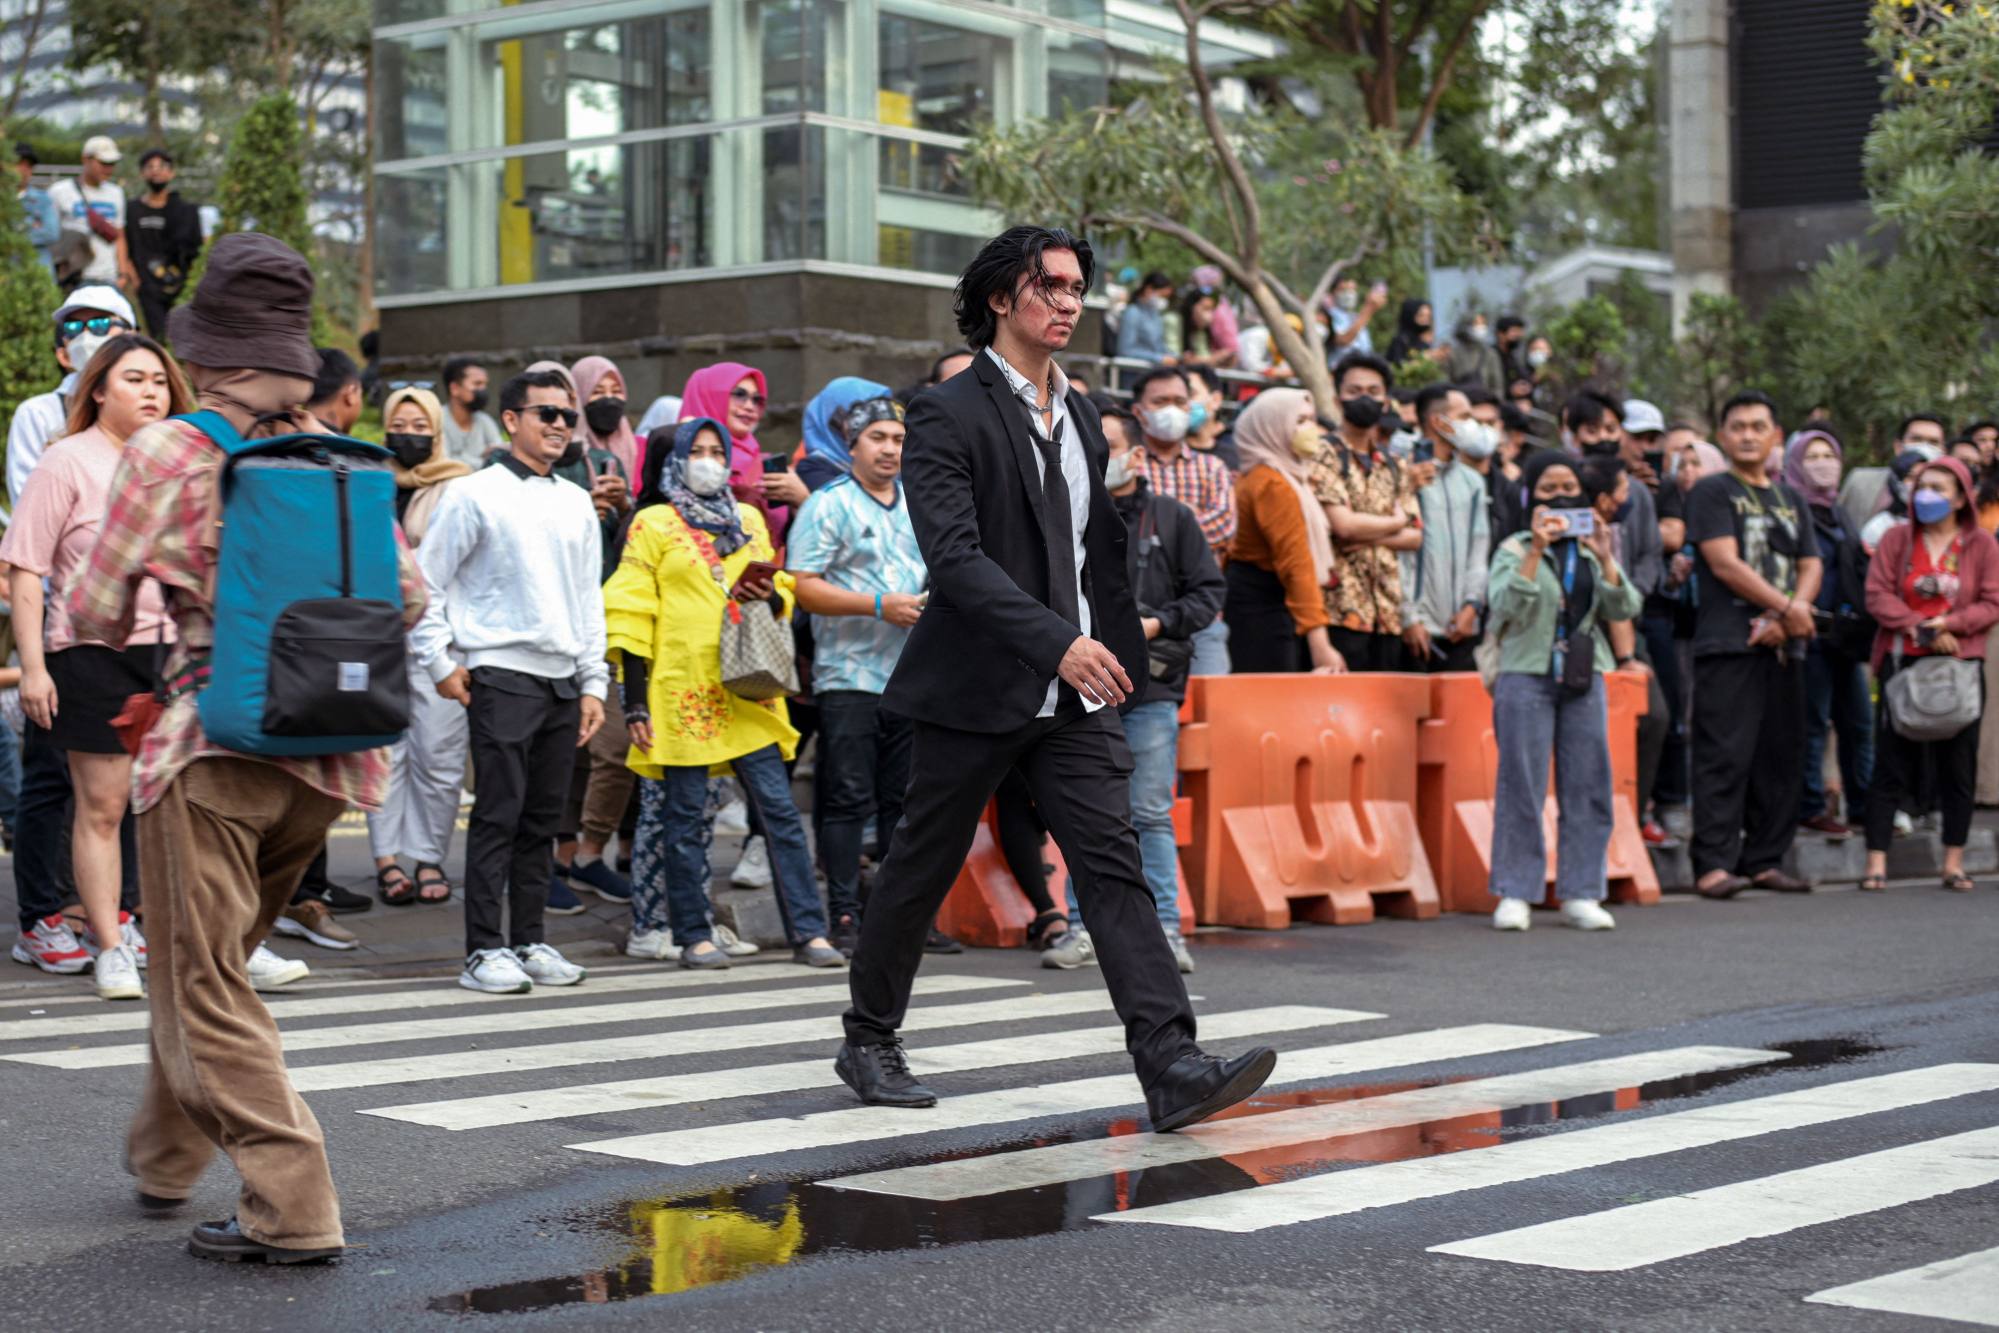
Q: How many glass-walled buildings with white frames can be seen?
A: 1